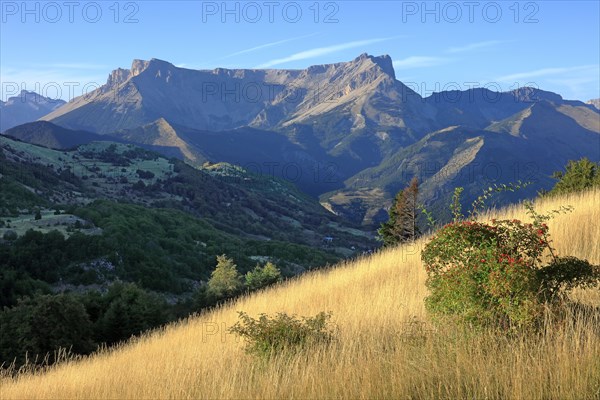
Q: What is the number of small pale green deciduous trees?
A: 2